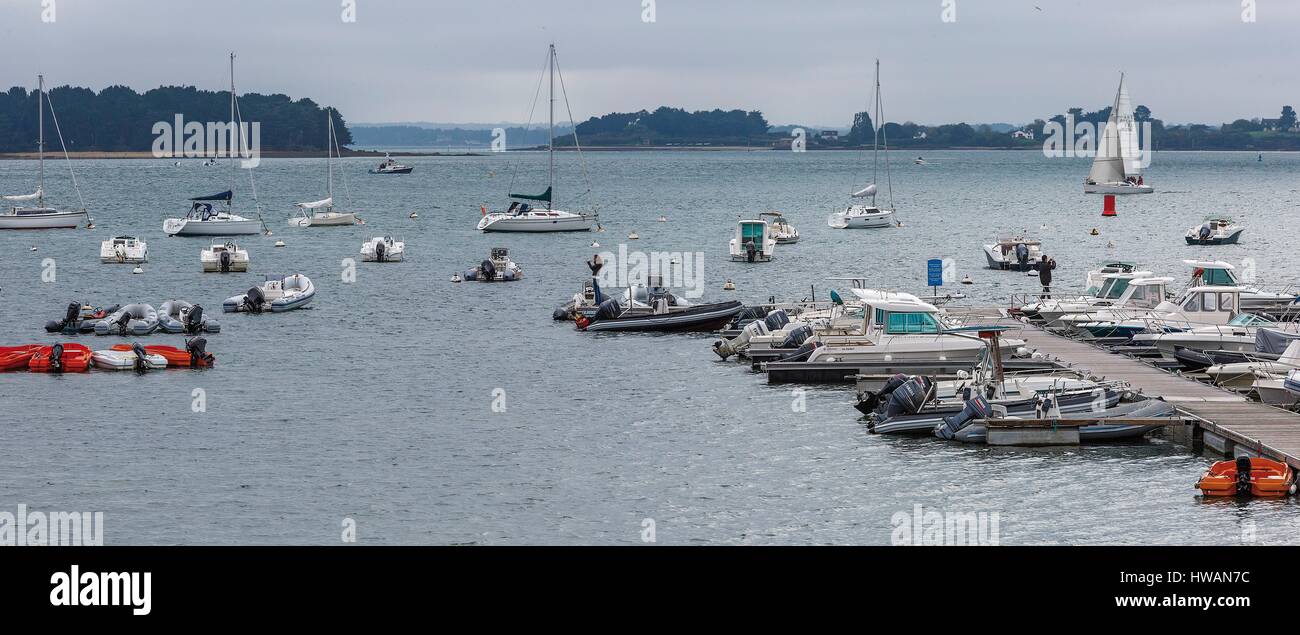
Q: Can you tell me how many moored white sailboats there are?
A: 5